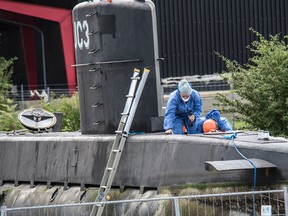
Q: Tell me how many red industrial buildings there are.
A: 1